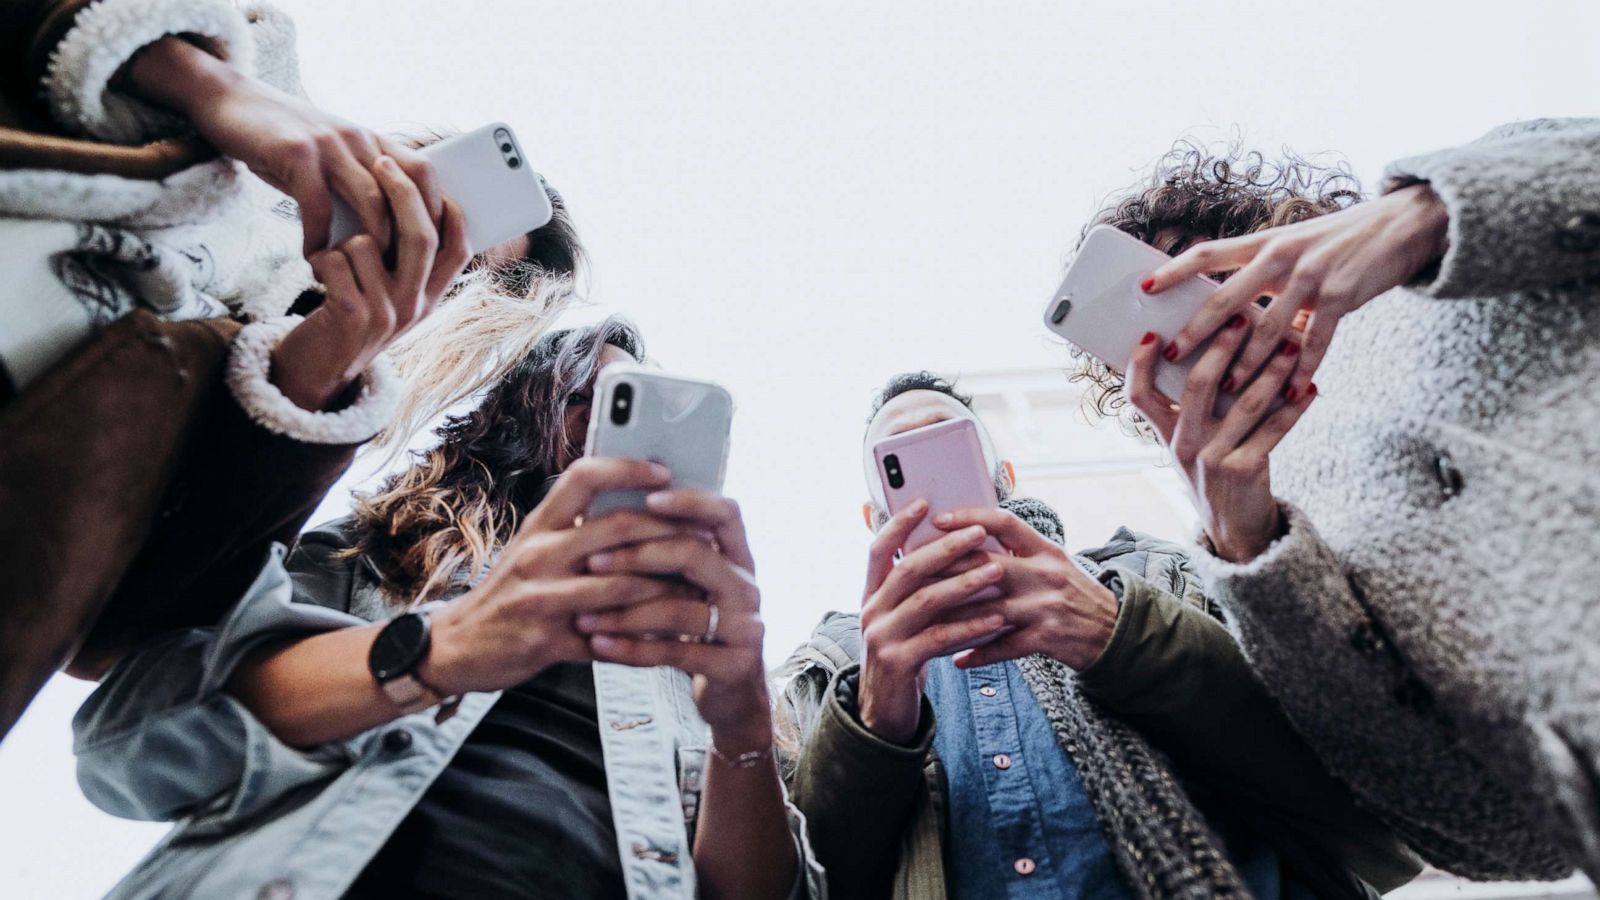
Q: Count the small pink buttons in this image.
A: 3